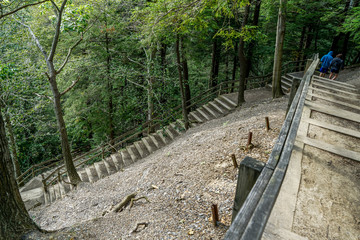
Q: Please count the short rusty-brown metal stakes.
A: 4